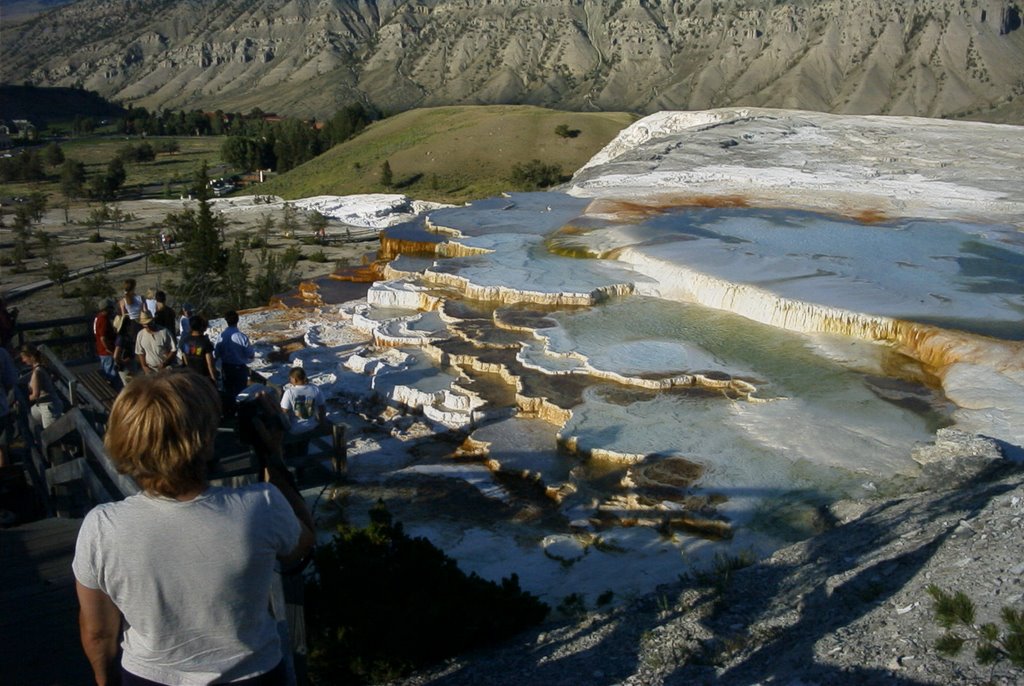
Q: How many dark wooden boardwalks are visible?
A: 1